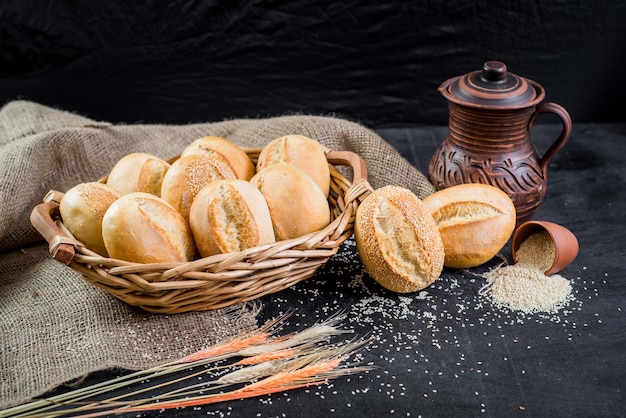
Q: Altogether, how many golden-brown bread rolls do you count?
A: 10